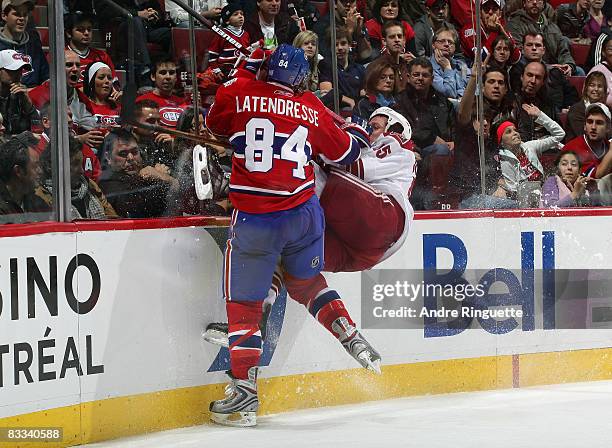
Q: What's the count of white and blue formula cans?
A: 0